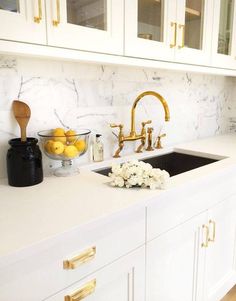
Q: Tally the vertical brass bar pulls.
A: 6